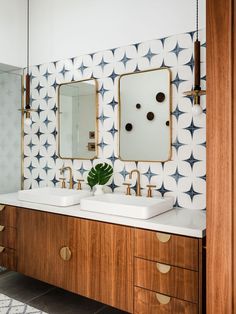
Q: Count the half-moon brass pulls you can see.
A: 8